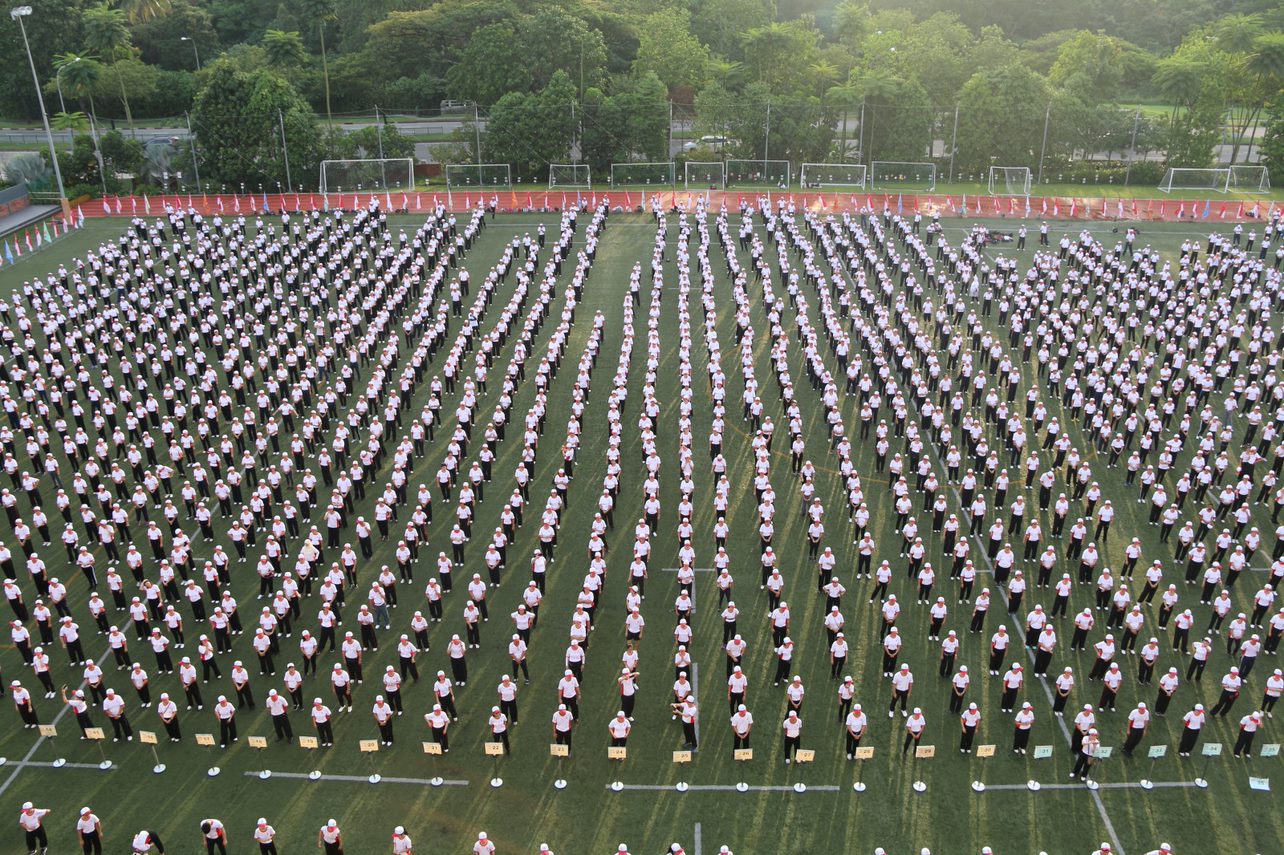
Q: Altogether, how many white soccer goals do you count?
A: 11